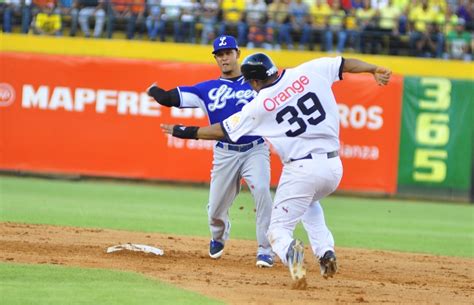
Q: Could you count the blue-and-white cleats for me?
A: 2